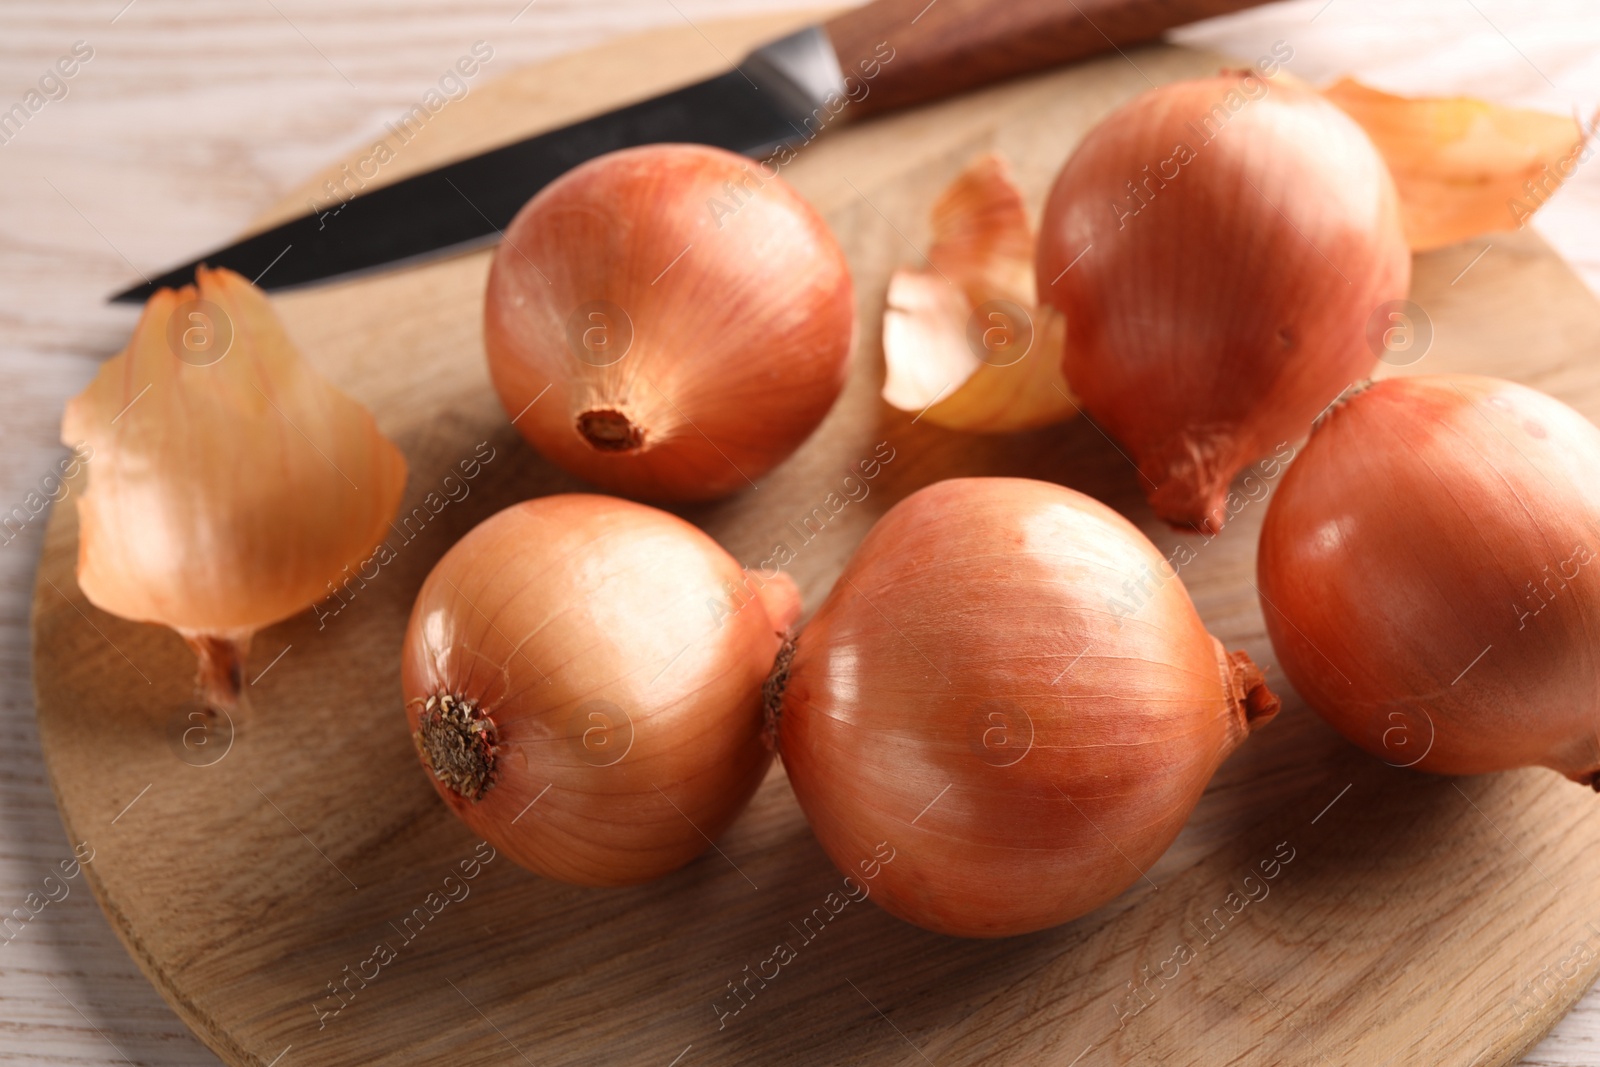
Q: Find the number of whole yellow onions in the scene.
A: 5